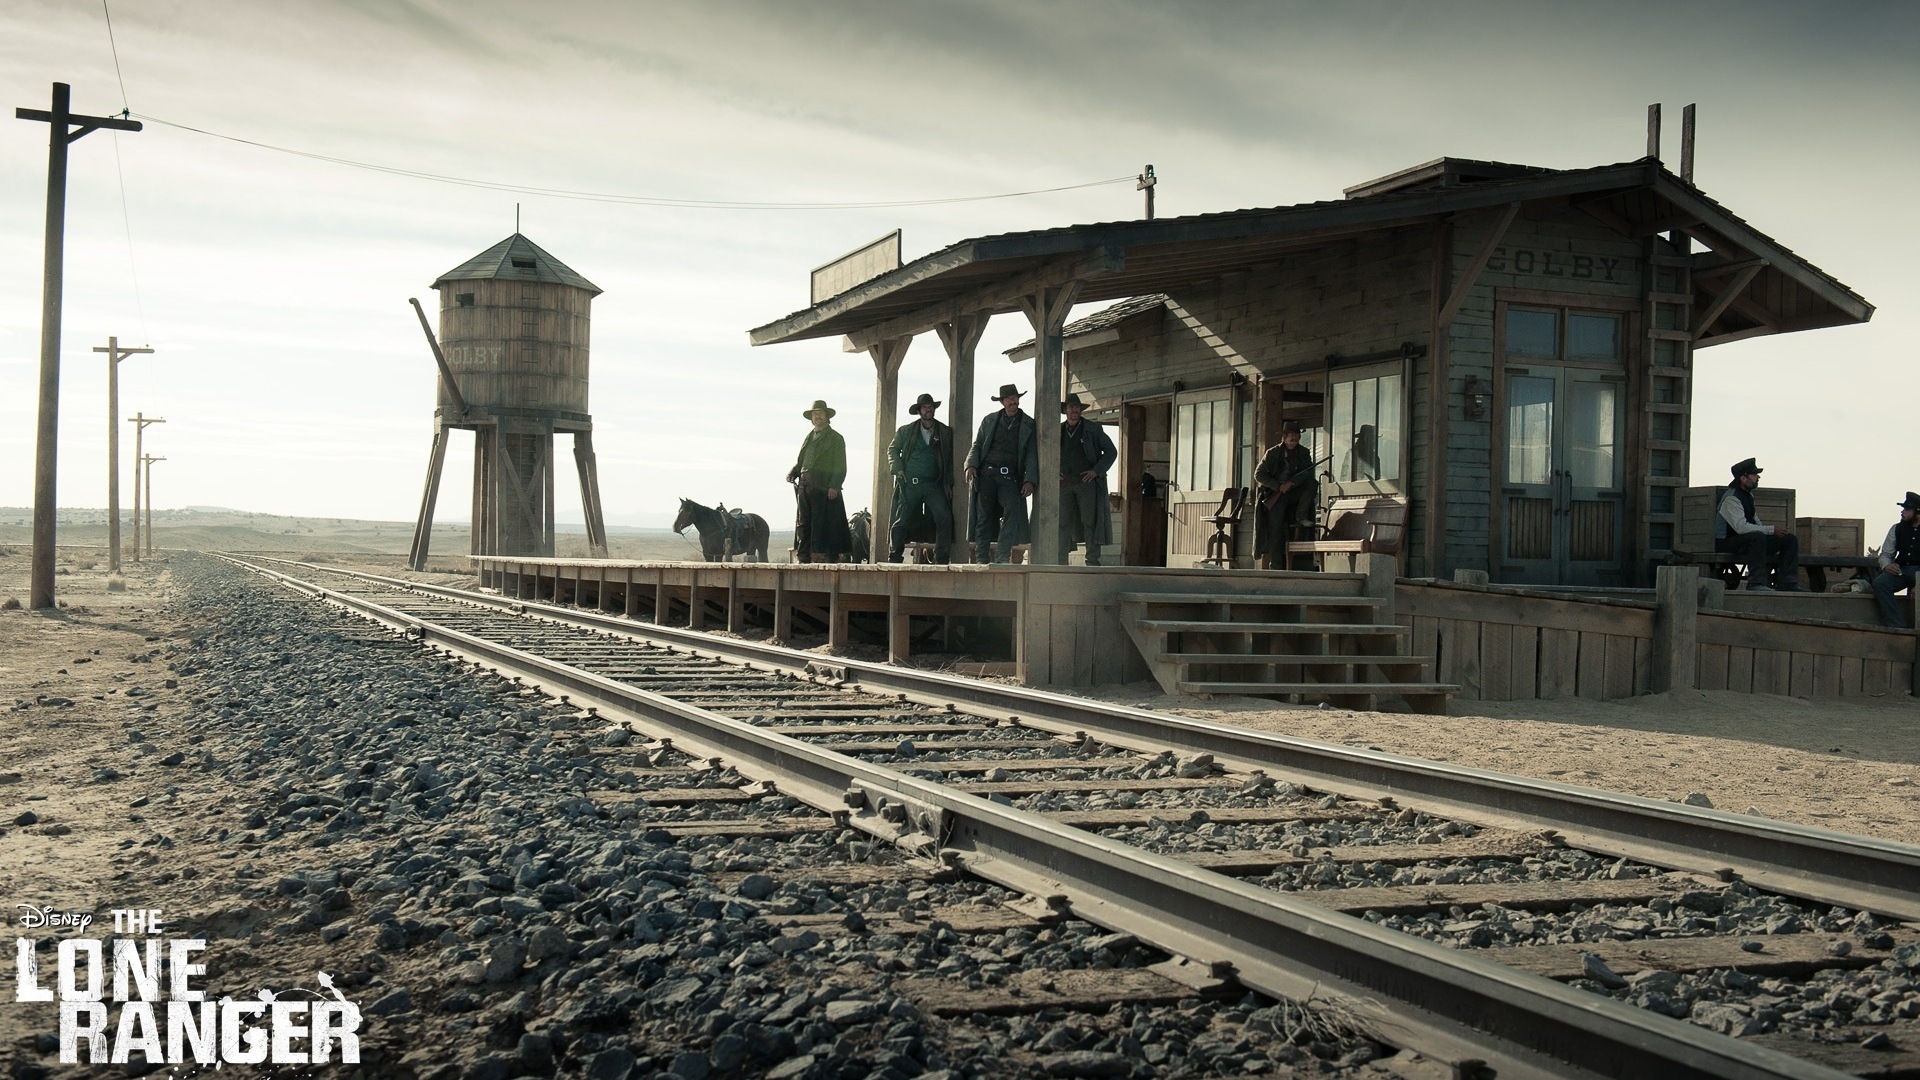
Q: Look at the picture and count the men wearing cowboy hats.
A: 5